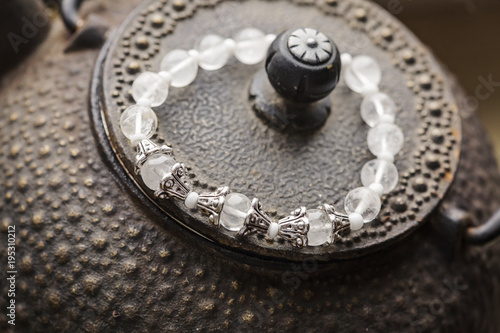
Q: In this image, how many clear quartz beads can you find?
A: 13